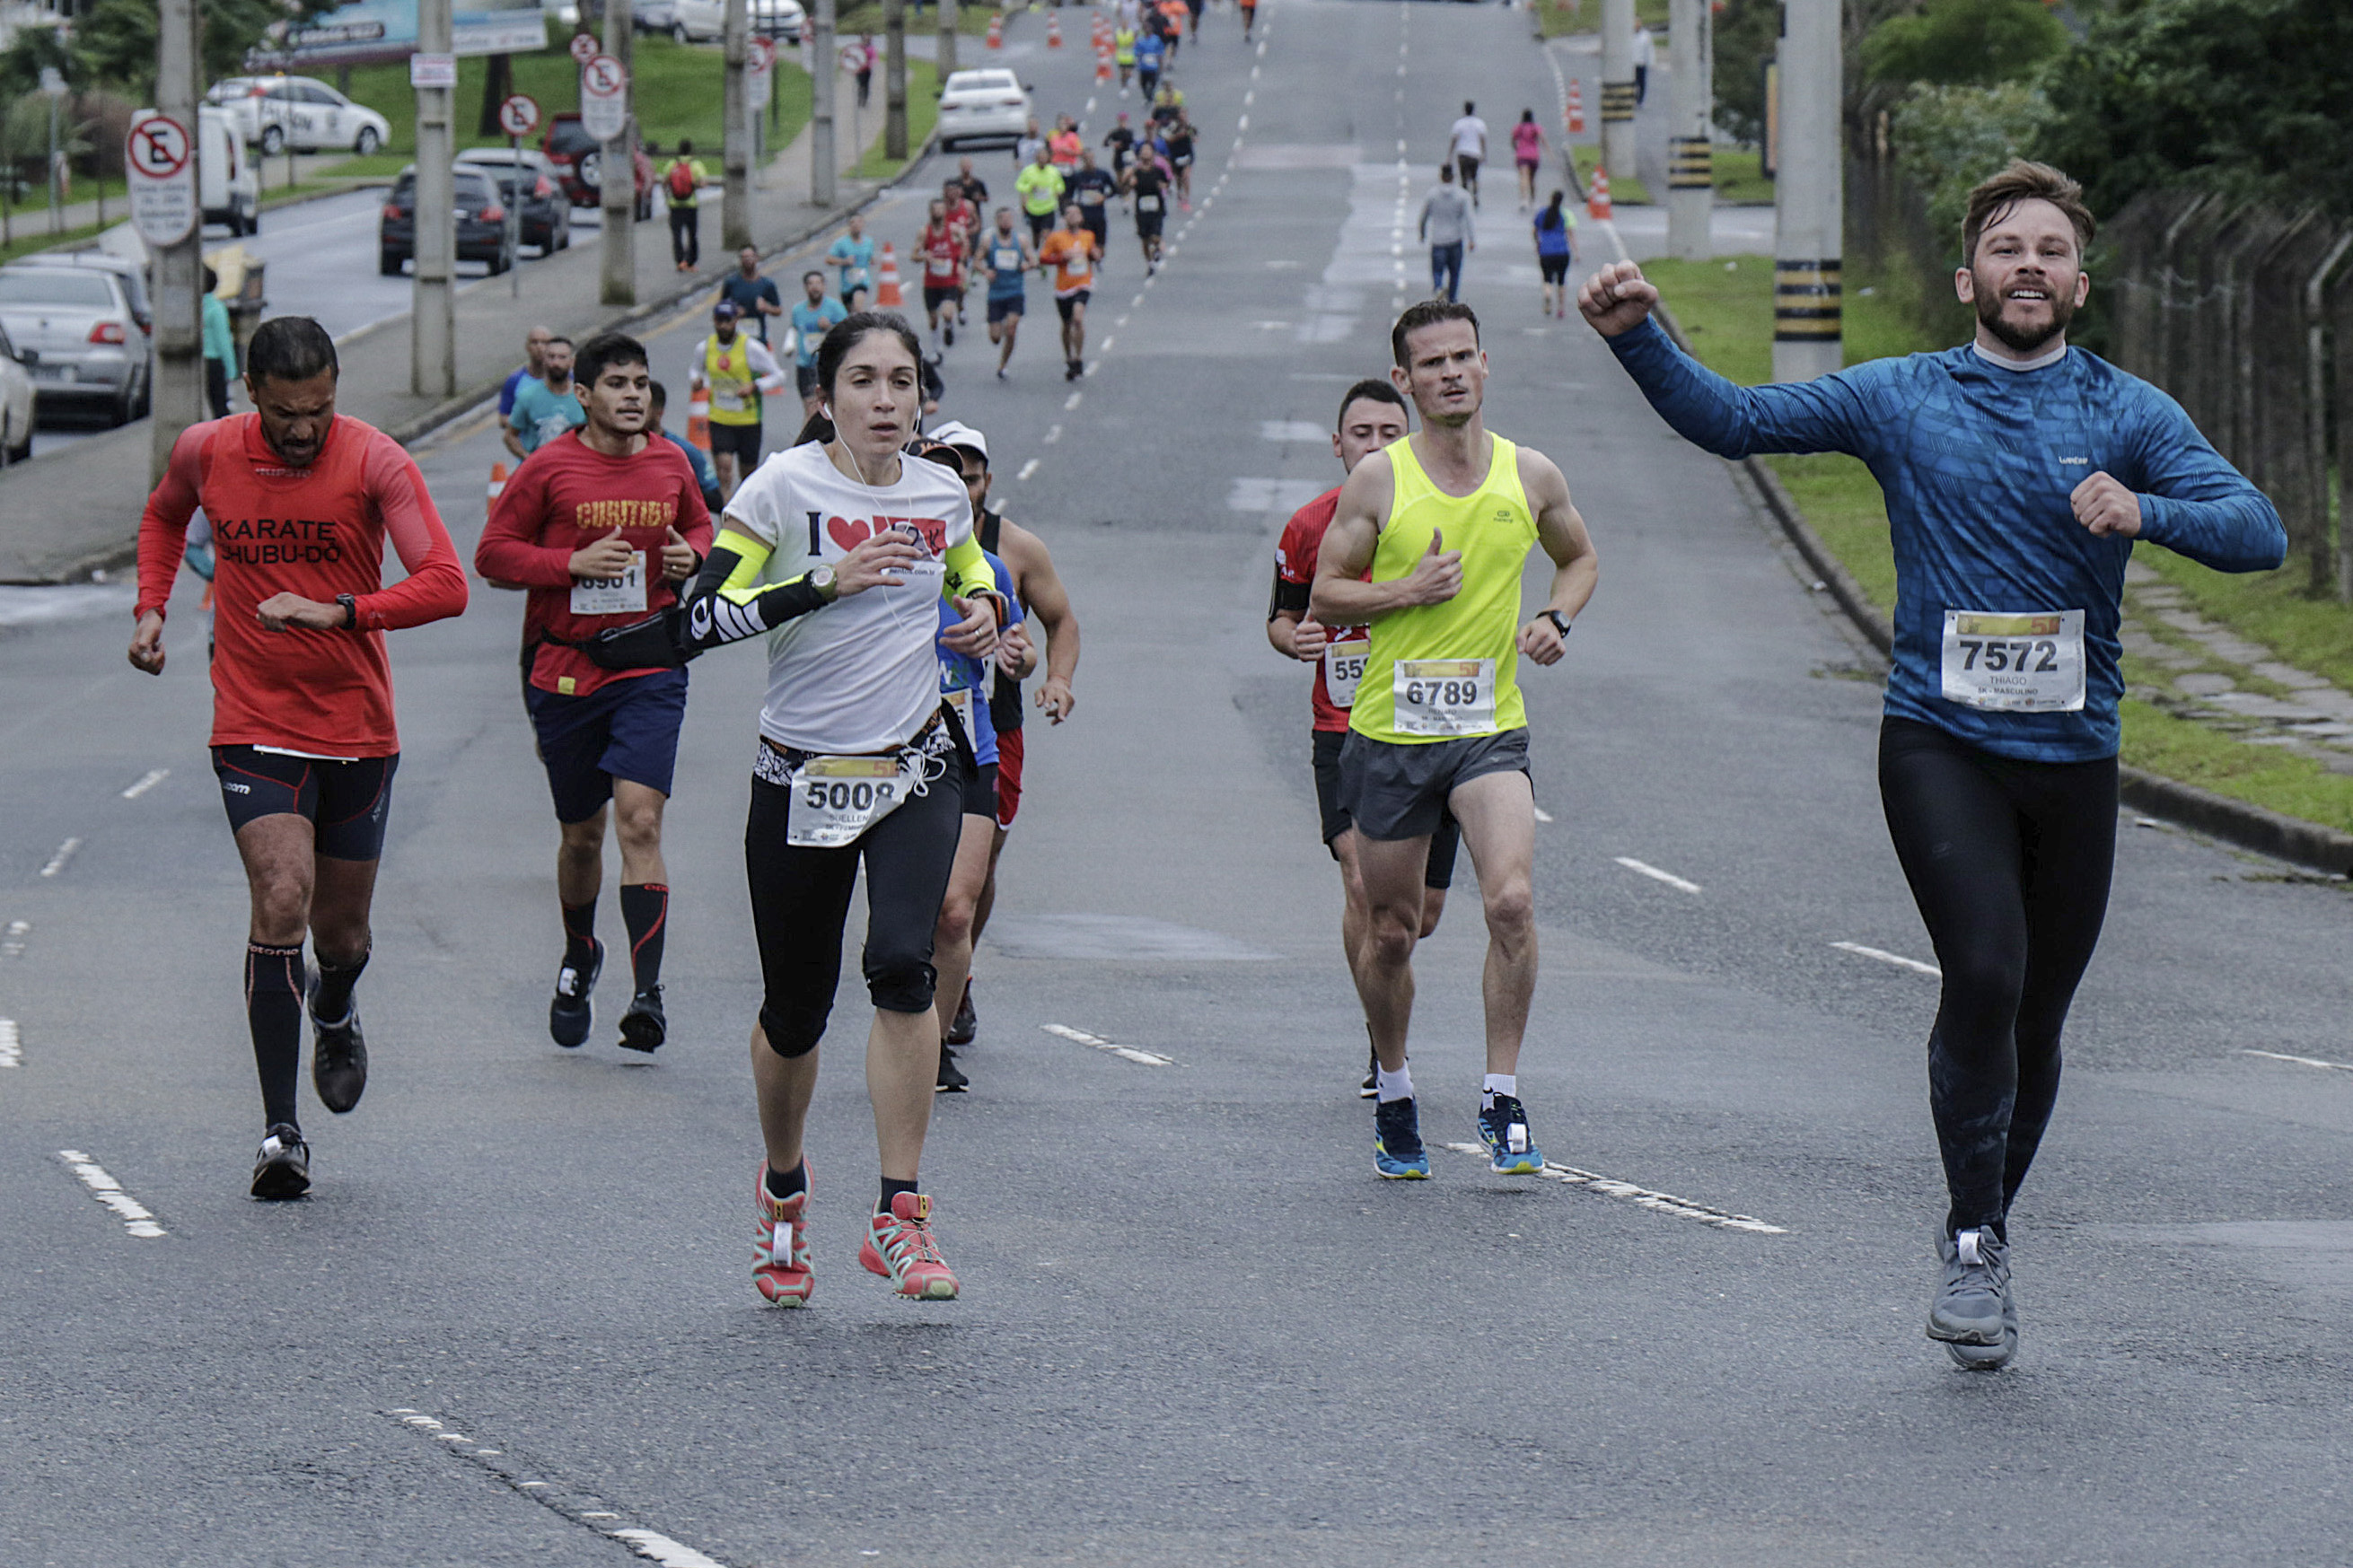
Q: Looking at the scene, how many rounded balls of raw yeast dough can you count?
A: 0